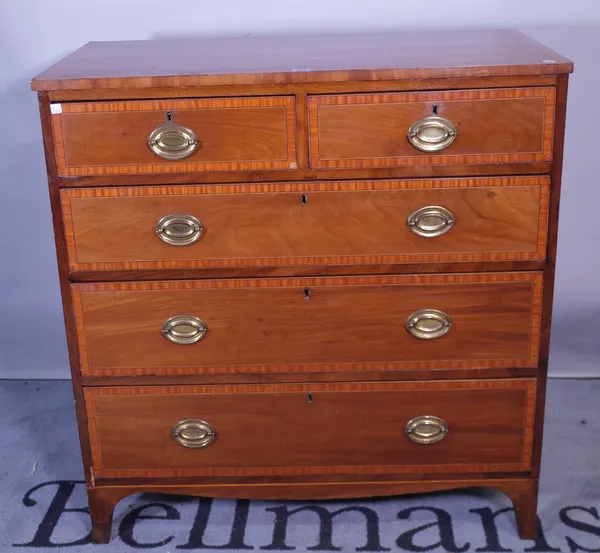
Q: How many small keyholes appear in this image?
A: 5